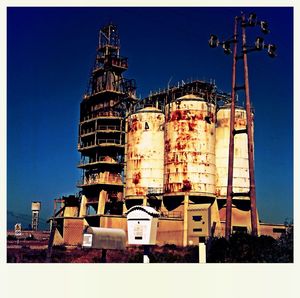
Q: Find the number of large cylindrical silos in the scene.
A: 3